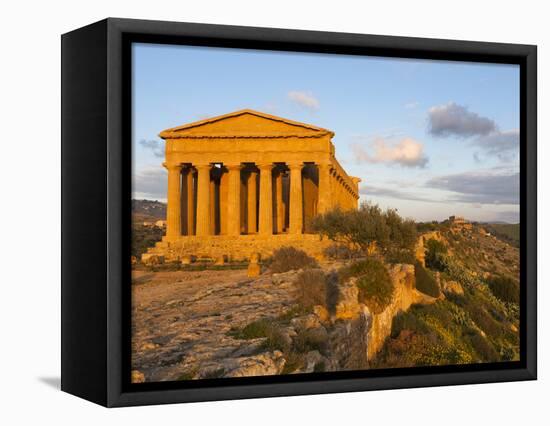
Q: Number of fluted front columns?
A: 6